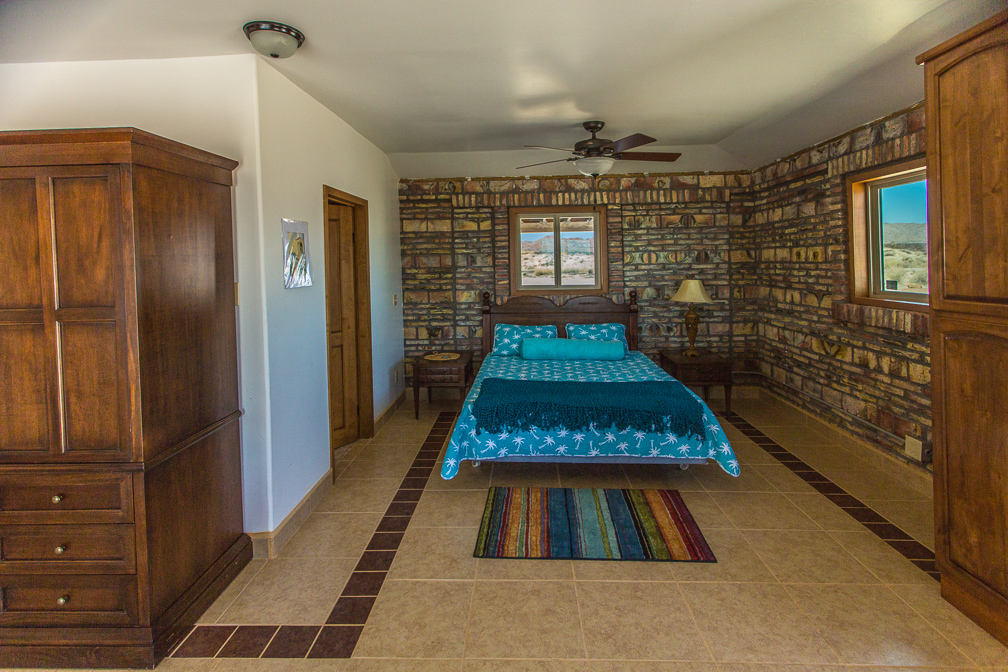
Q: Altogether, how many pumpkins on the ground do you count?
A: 0